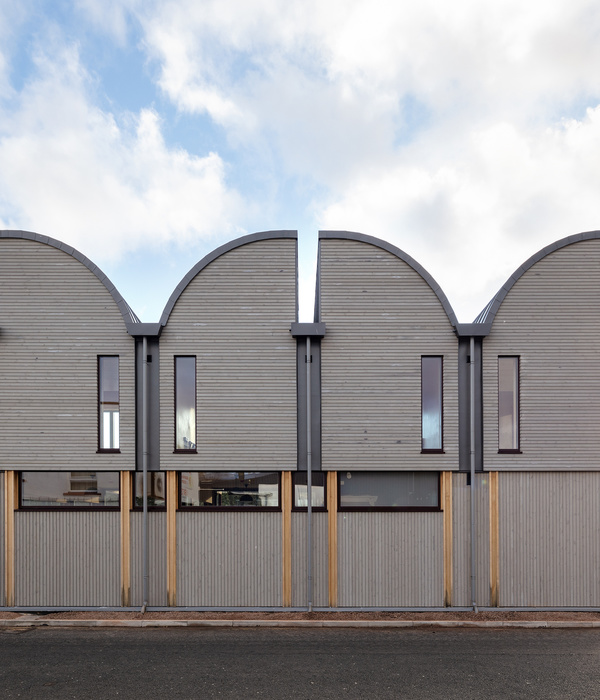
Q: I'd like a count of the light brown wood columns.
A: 7